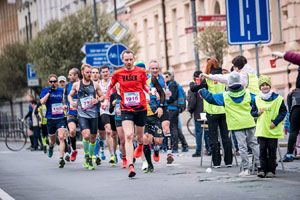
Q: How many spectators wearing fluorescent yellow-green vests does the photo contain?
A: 4